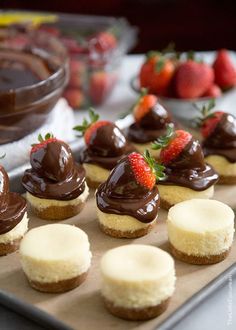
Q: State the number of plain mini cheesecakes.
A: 3